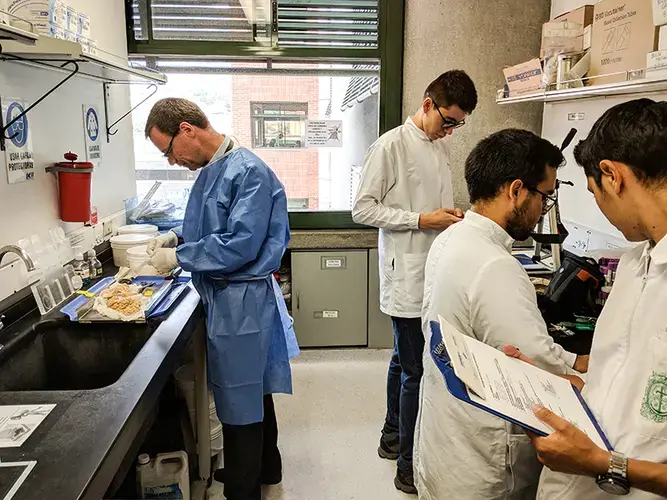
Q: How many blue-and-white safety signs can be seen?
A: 2